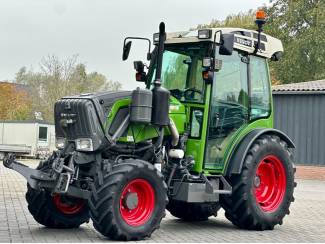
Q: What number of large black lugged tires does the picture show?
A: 4